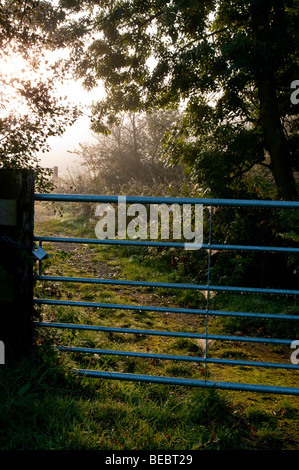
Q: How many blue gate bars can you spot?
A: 7